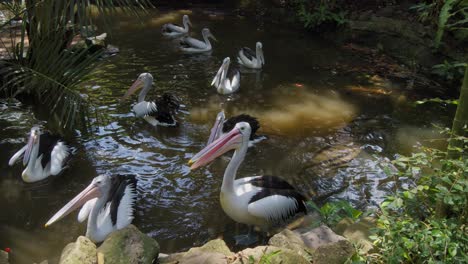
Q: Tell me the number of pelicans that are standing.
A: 1